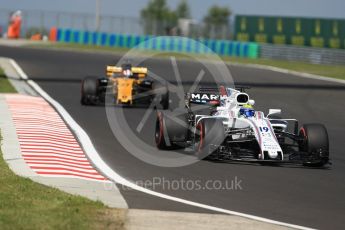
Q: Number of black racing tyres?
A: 5